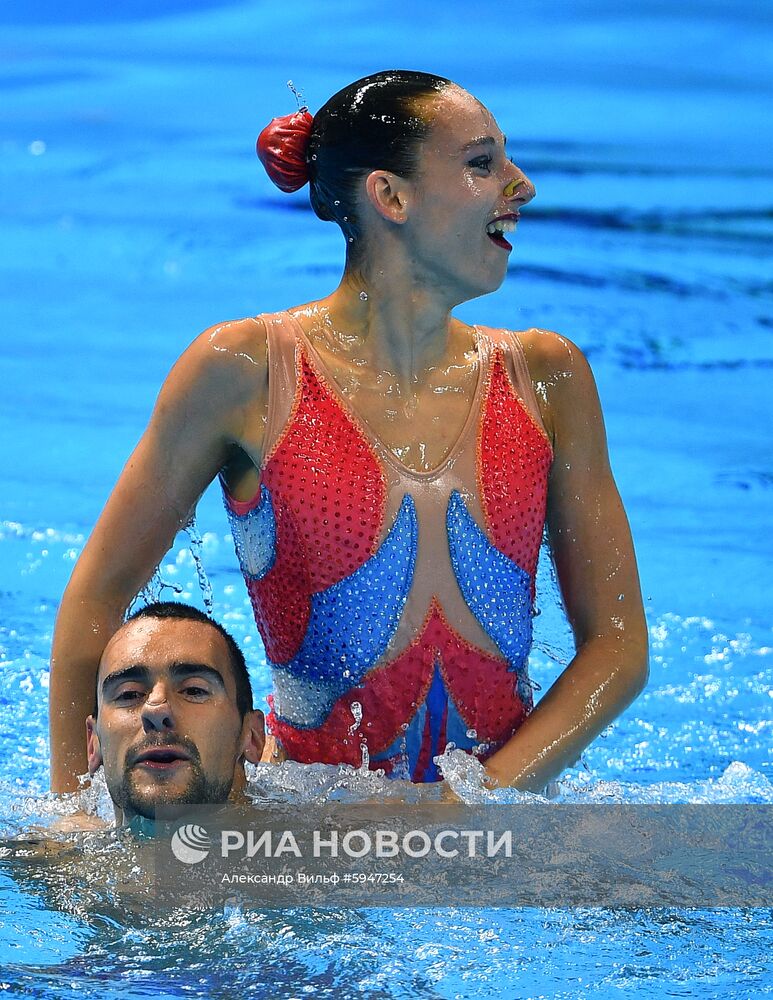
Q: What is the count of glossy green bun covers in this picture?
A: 0